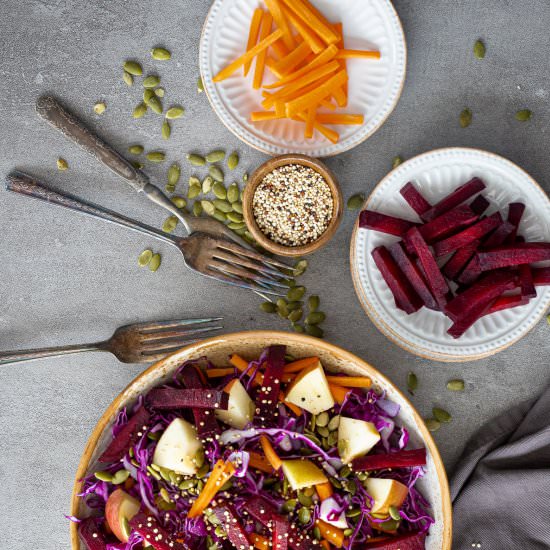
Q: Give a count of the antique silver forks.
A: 3